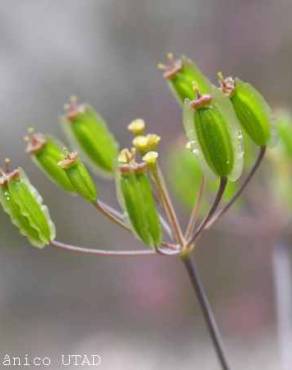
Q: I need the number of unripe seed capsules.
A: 8